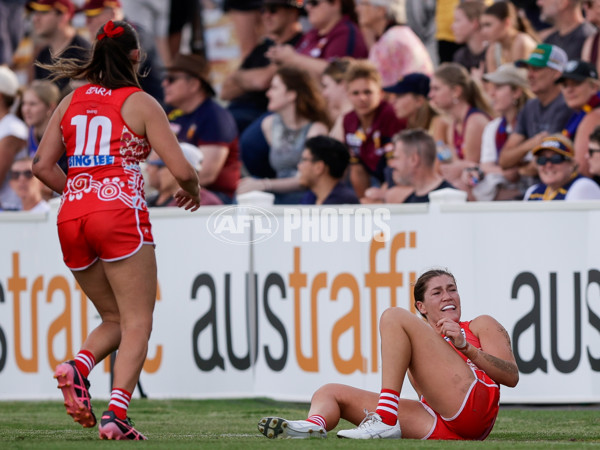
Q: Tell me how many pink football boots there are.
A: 2